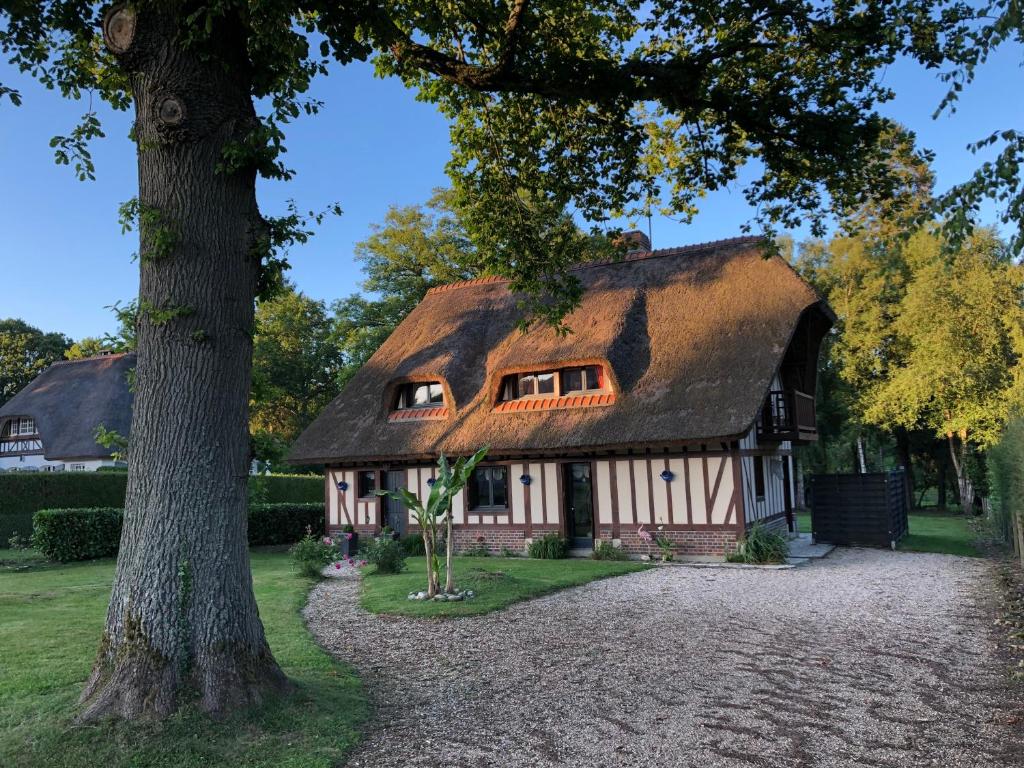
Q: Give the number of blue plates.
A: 4